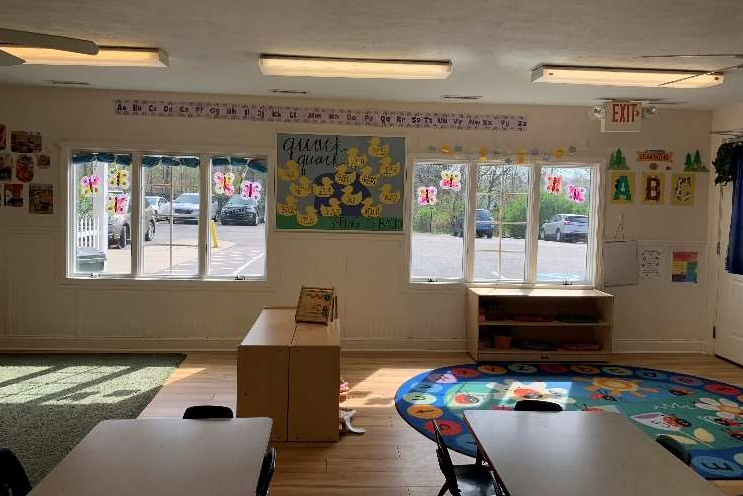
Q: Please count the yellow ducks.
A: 14